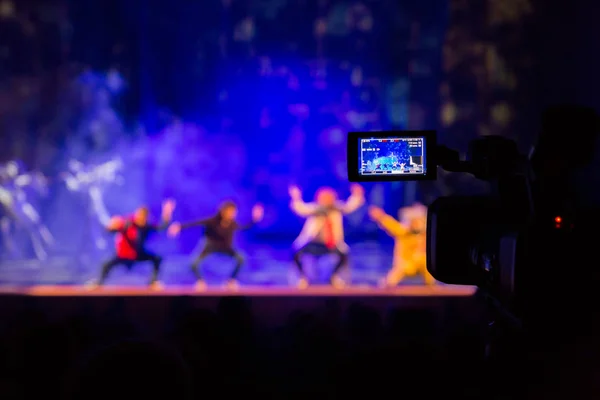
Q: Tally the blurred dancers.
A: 4